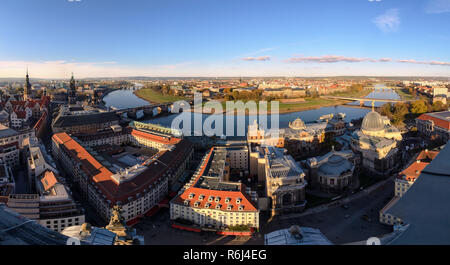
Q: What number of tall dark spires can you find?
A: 2